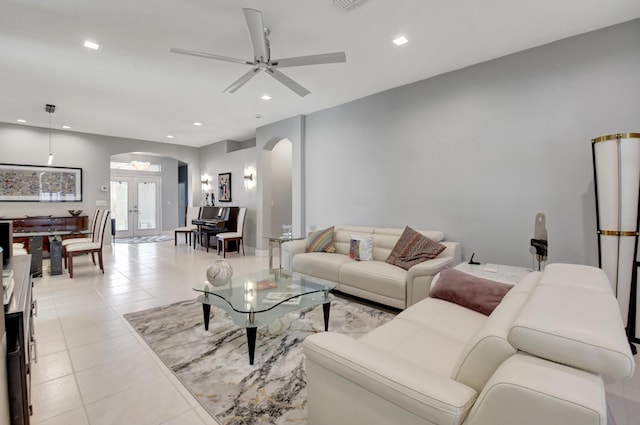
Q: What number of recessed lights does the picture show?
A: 7